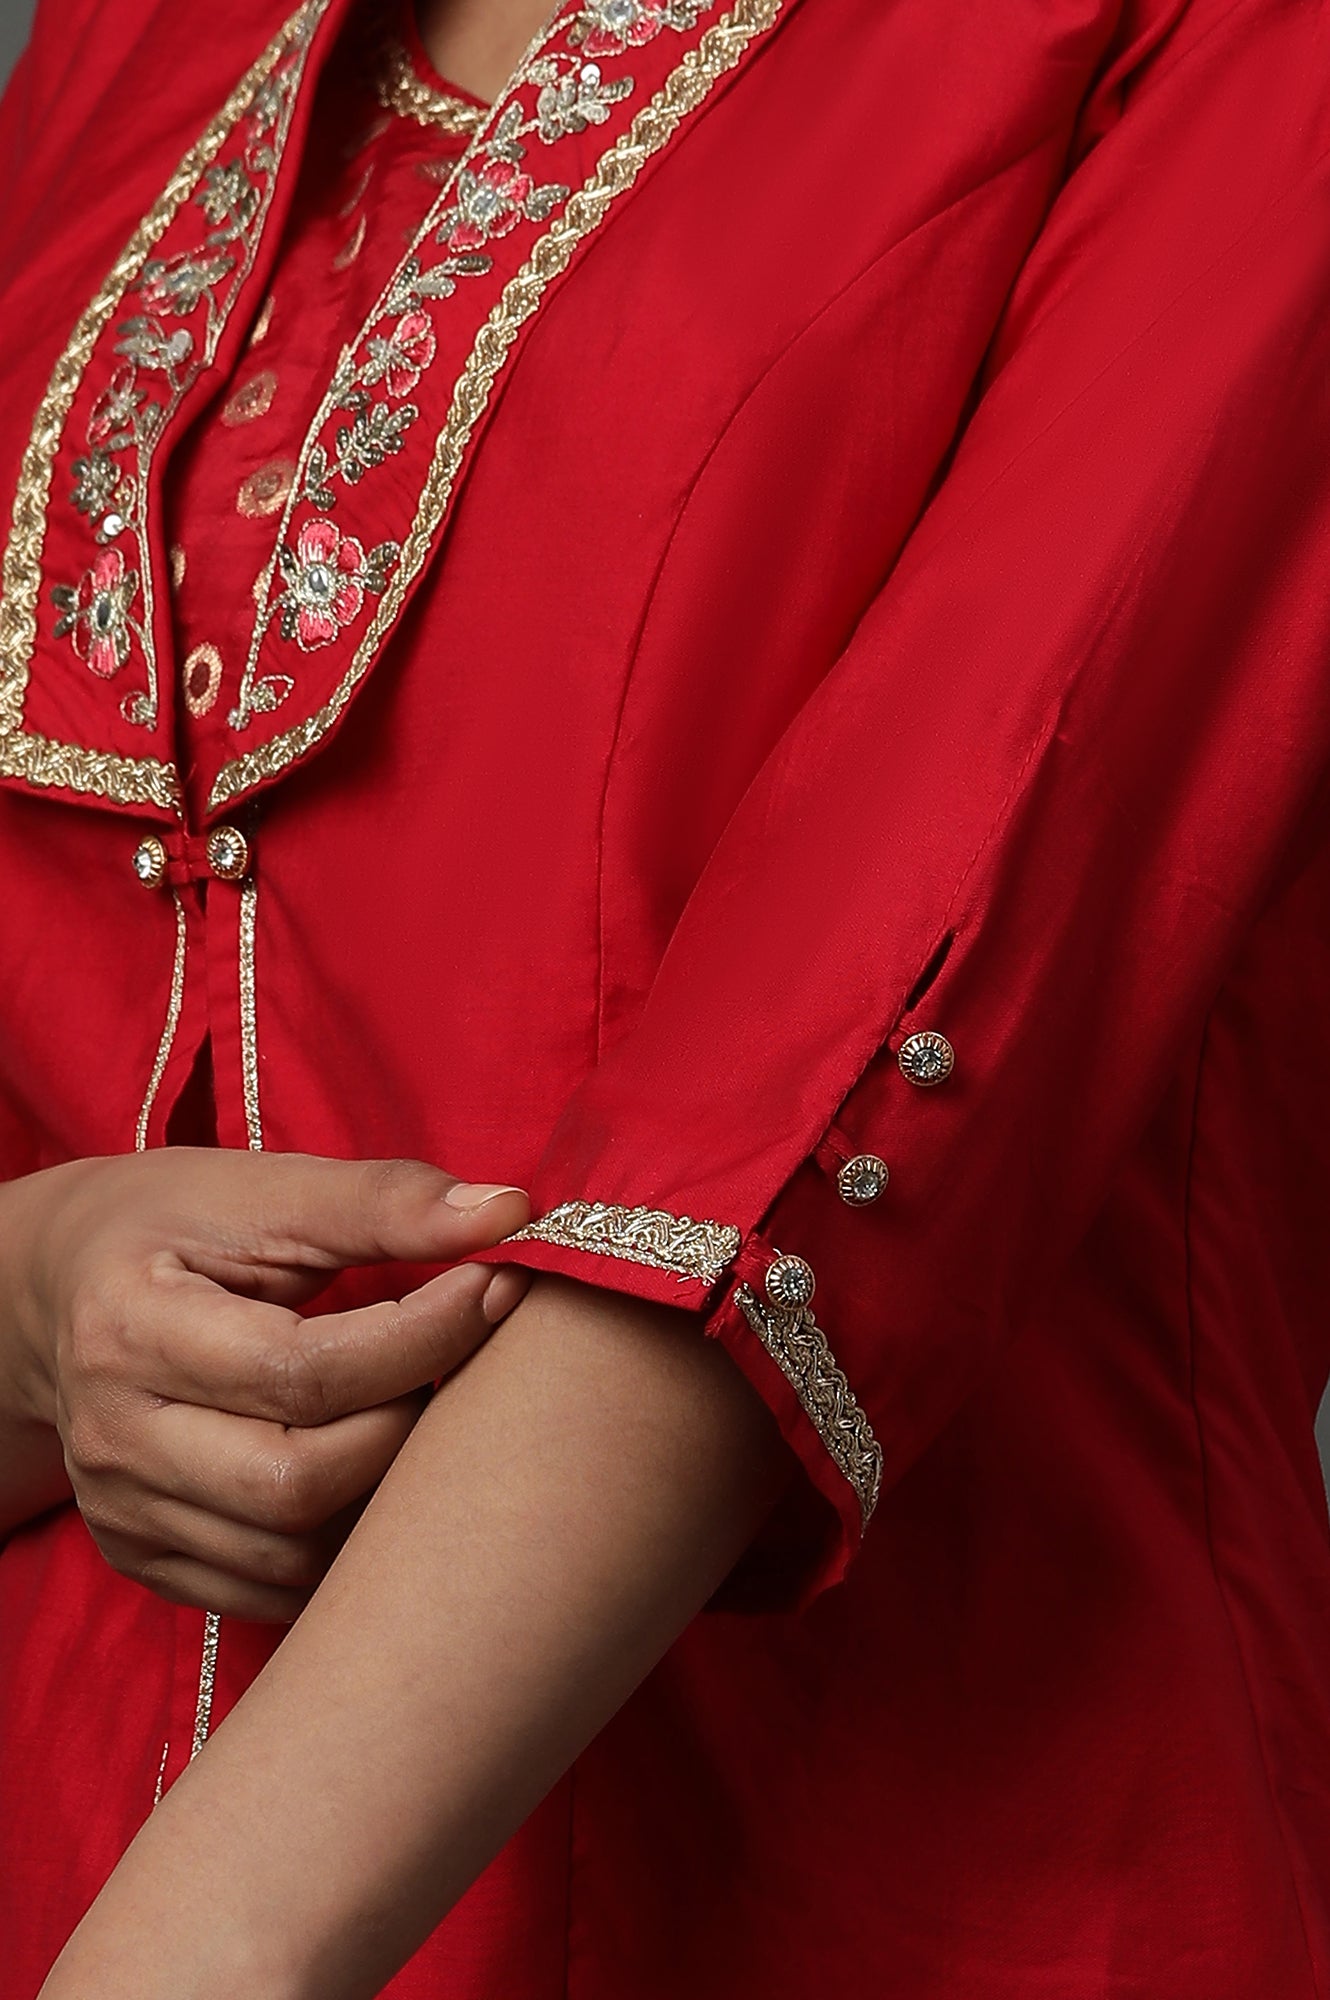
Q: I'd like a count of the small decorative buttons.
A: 5